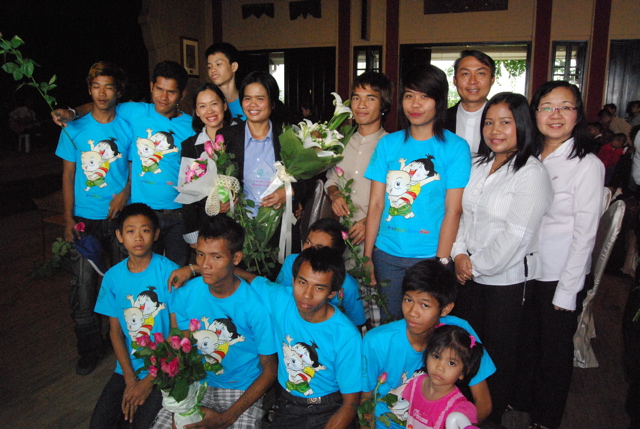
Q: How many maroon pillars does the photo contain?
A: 5